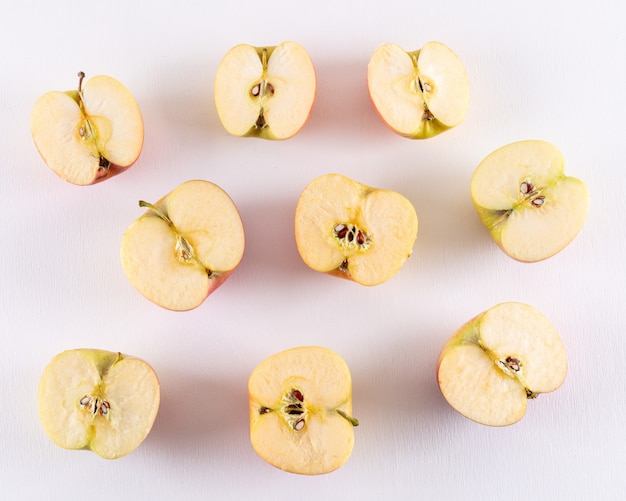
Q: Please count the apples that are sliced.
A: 9